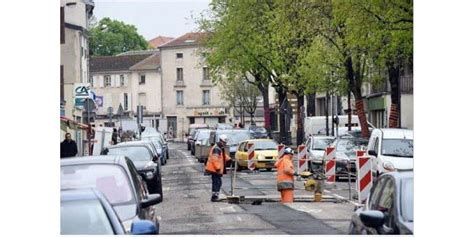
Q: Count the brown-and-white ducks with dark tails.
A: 0